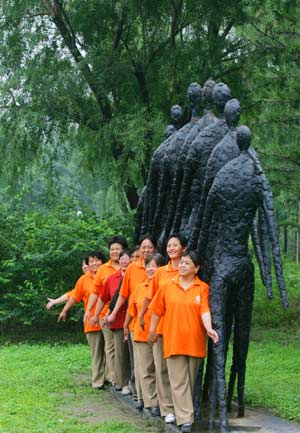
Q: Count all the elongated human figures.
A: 7